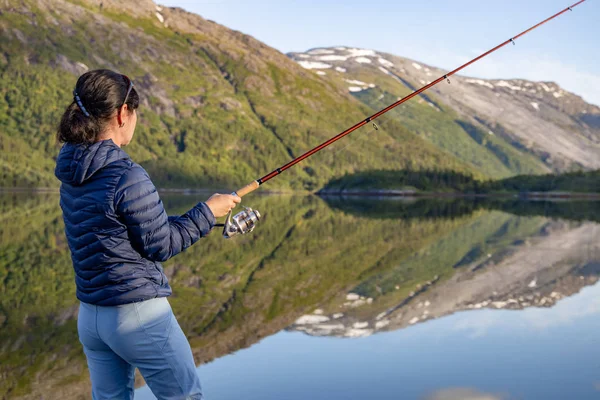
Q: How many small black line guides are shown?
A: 4